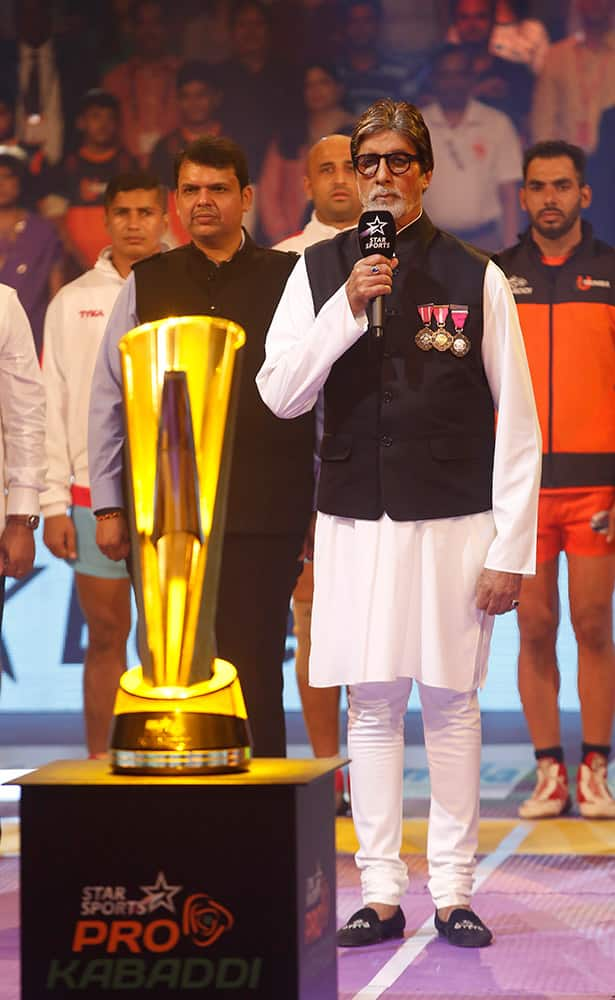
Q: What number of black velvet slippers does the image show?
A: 2